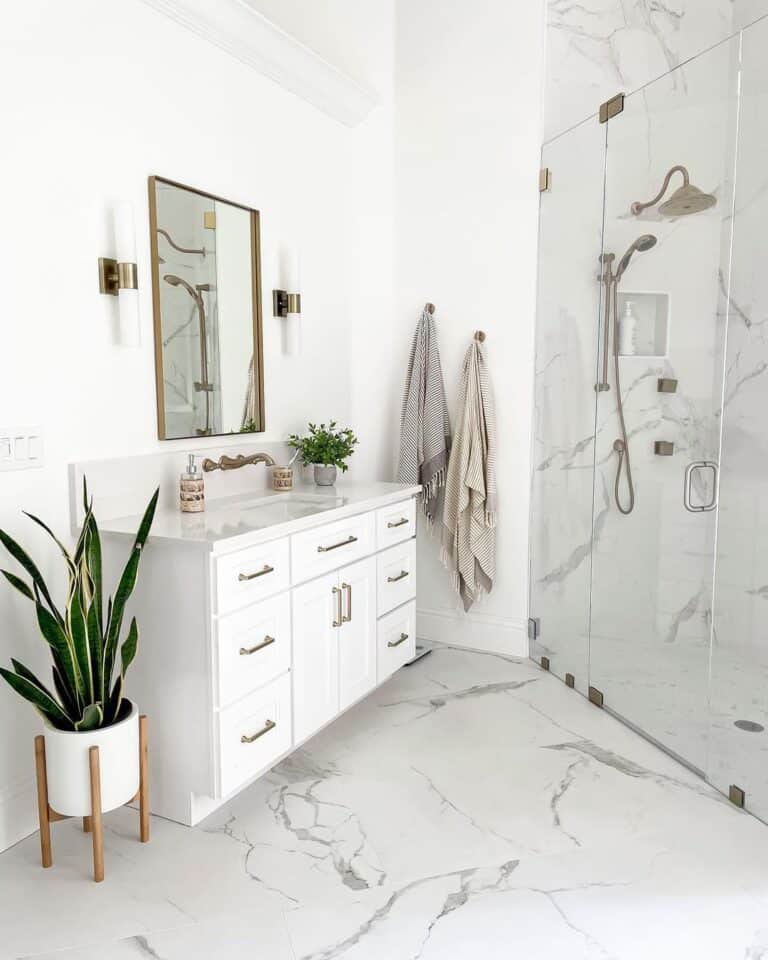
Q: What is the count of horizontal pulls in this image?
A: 7